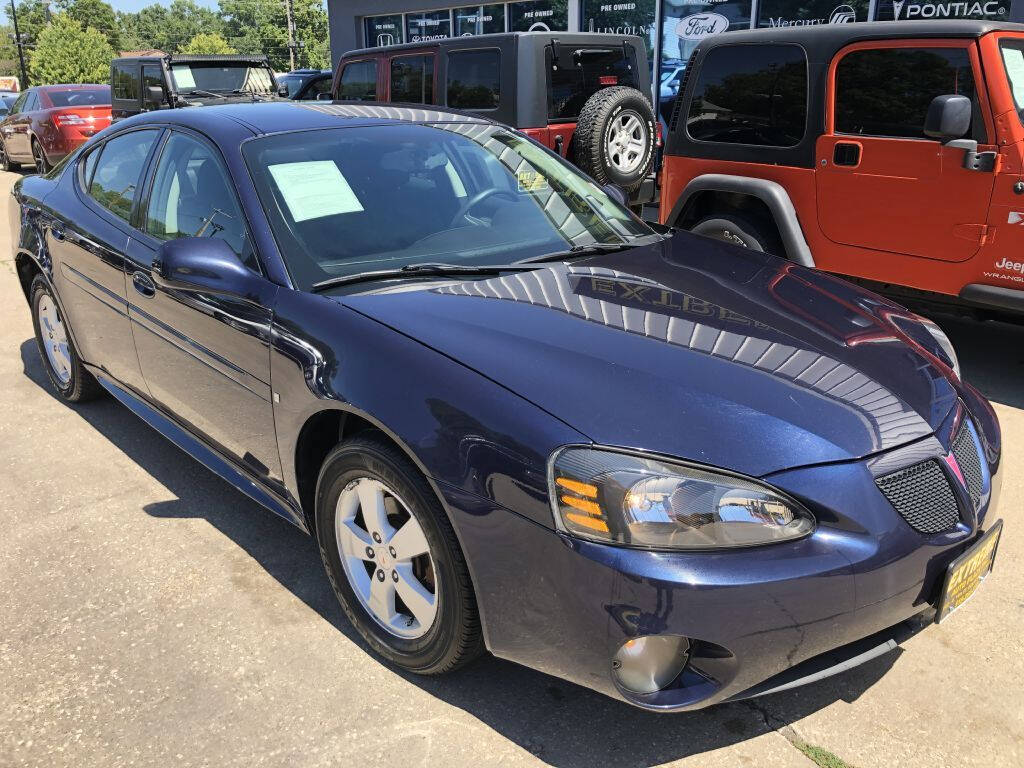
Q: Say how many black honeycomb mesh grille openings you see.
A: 2